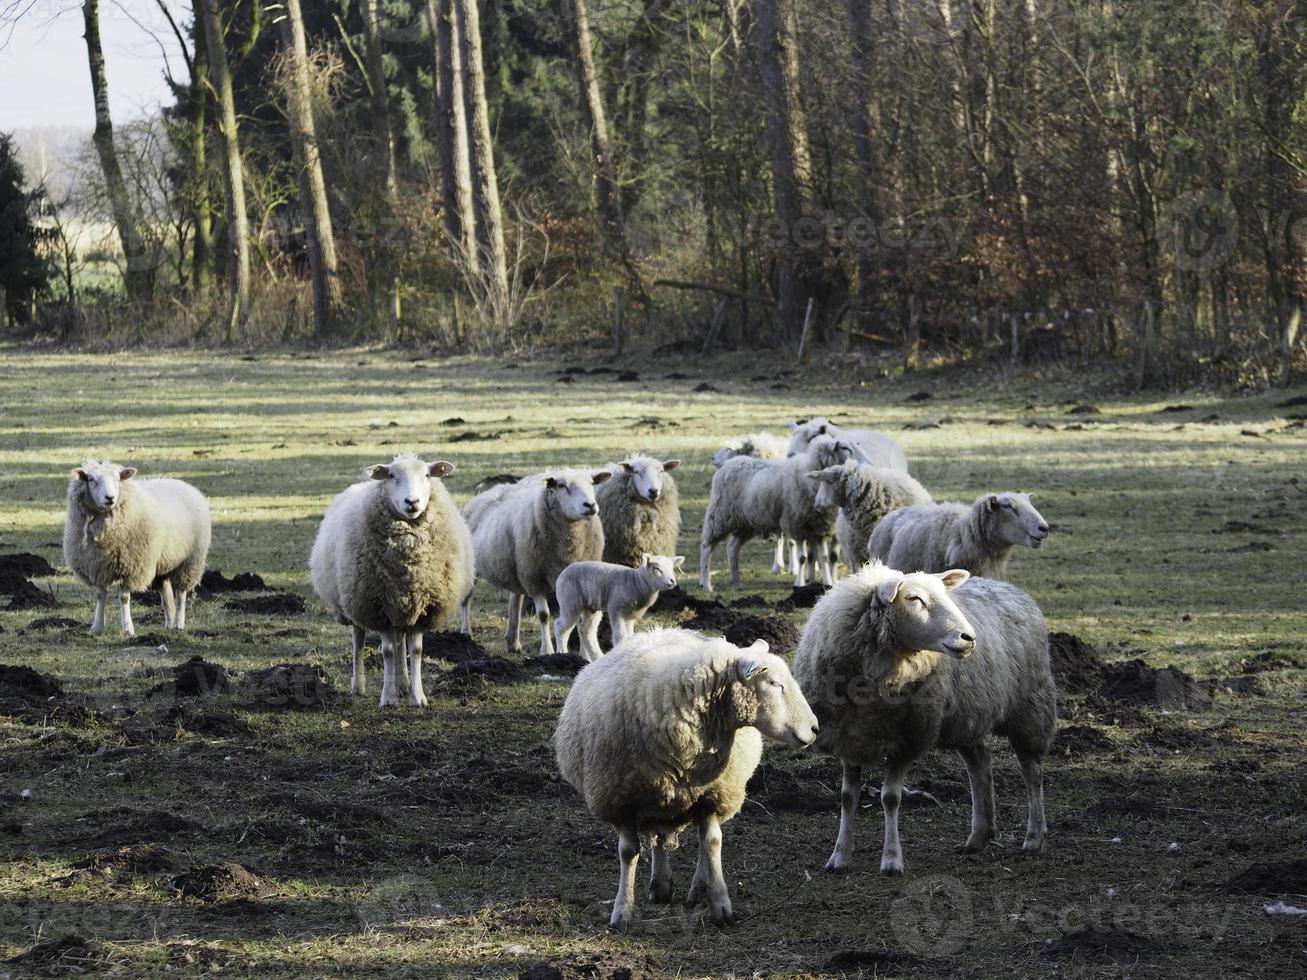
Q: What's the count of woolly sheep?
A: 12